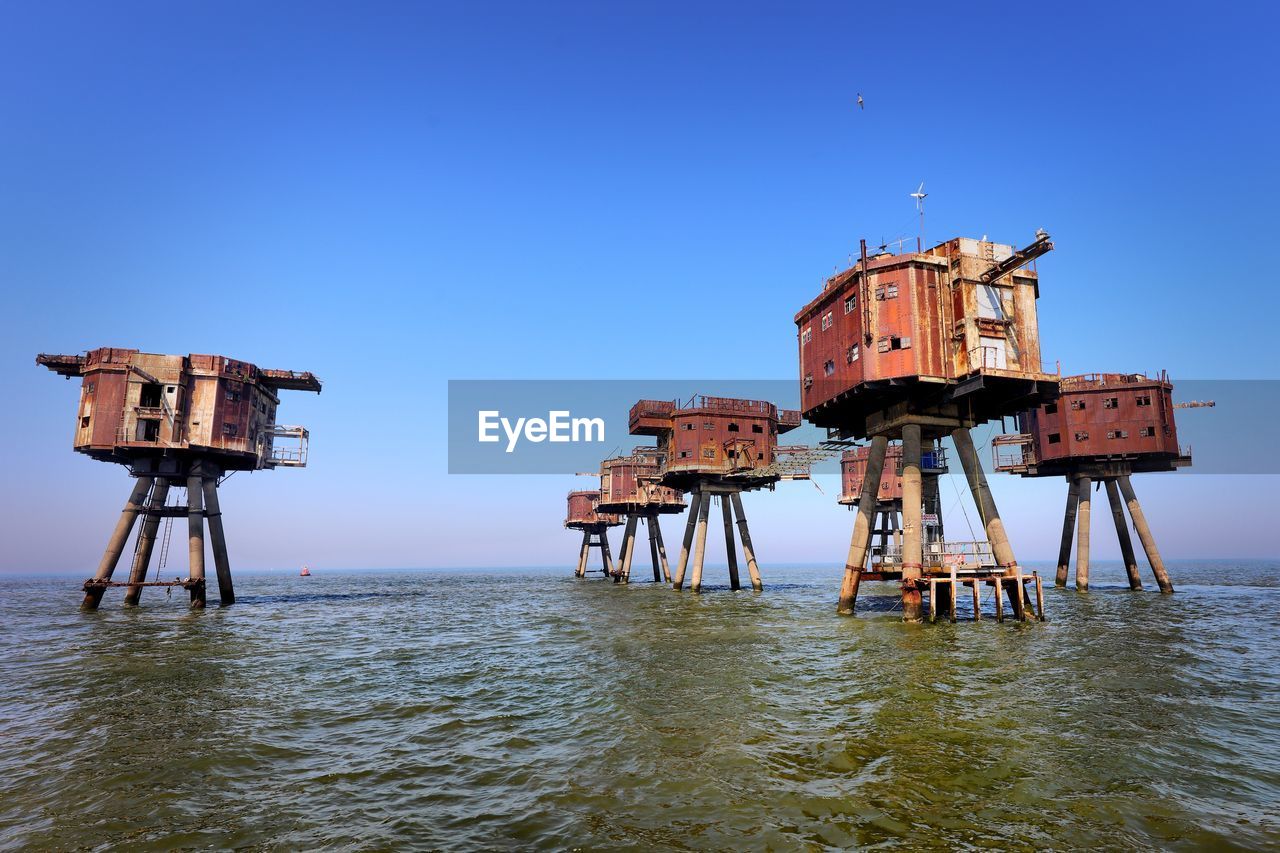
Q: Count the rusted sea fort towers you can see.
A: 7